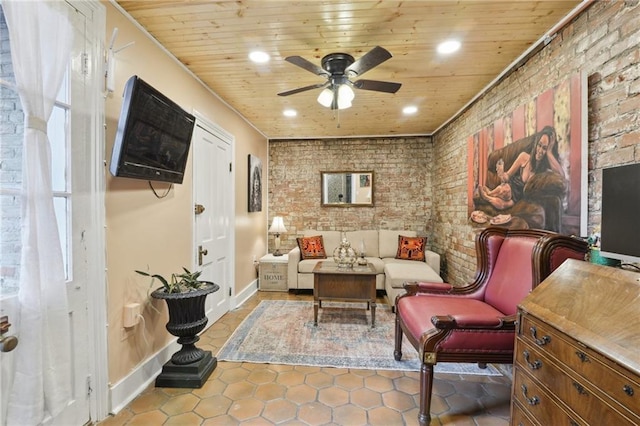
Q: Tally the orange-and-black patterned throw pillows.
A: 2